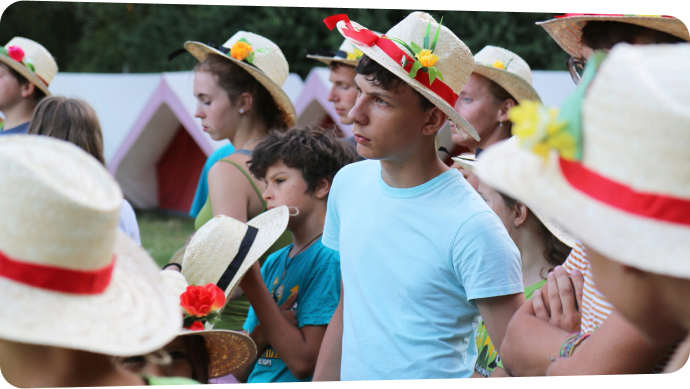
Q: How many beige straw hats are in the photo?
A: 11